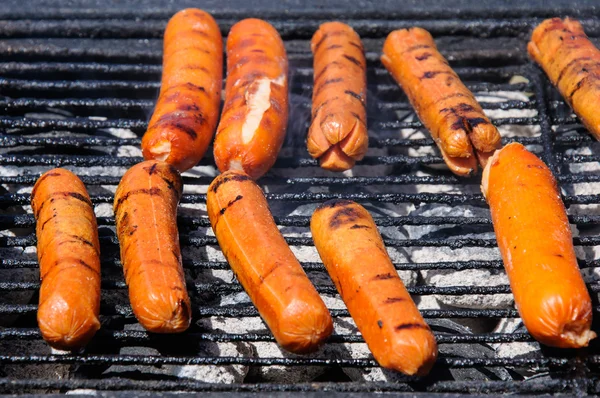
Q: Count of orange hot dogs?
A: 10